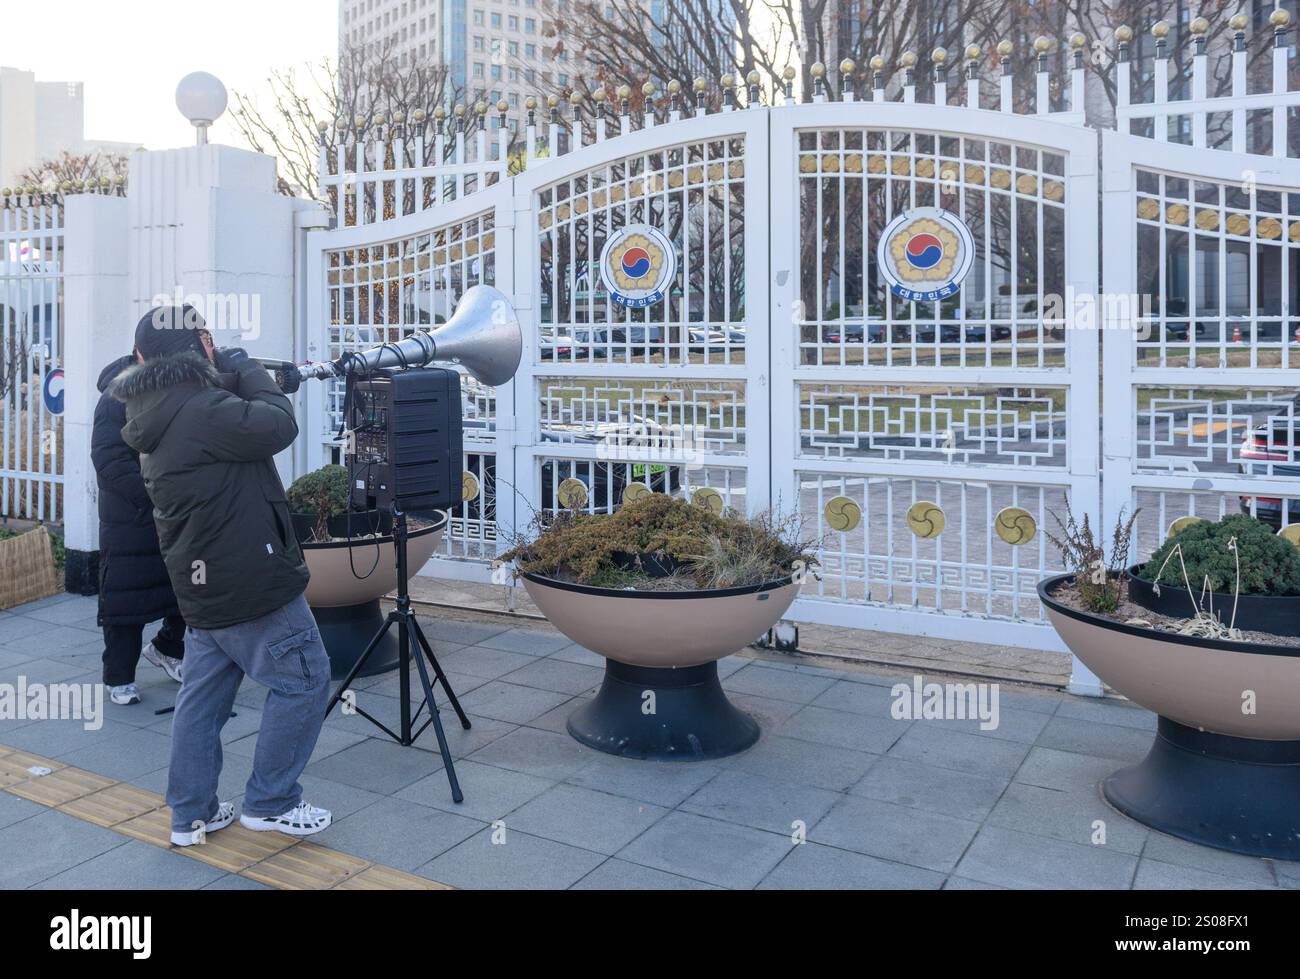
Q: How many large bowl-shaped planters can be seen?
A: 3